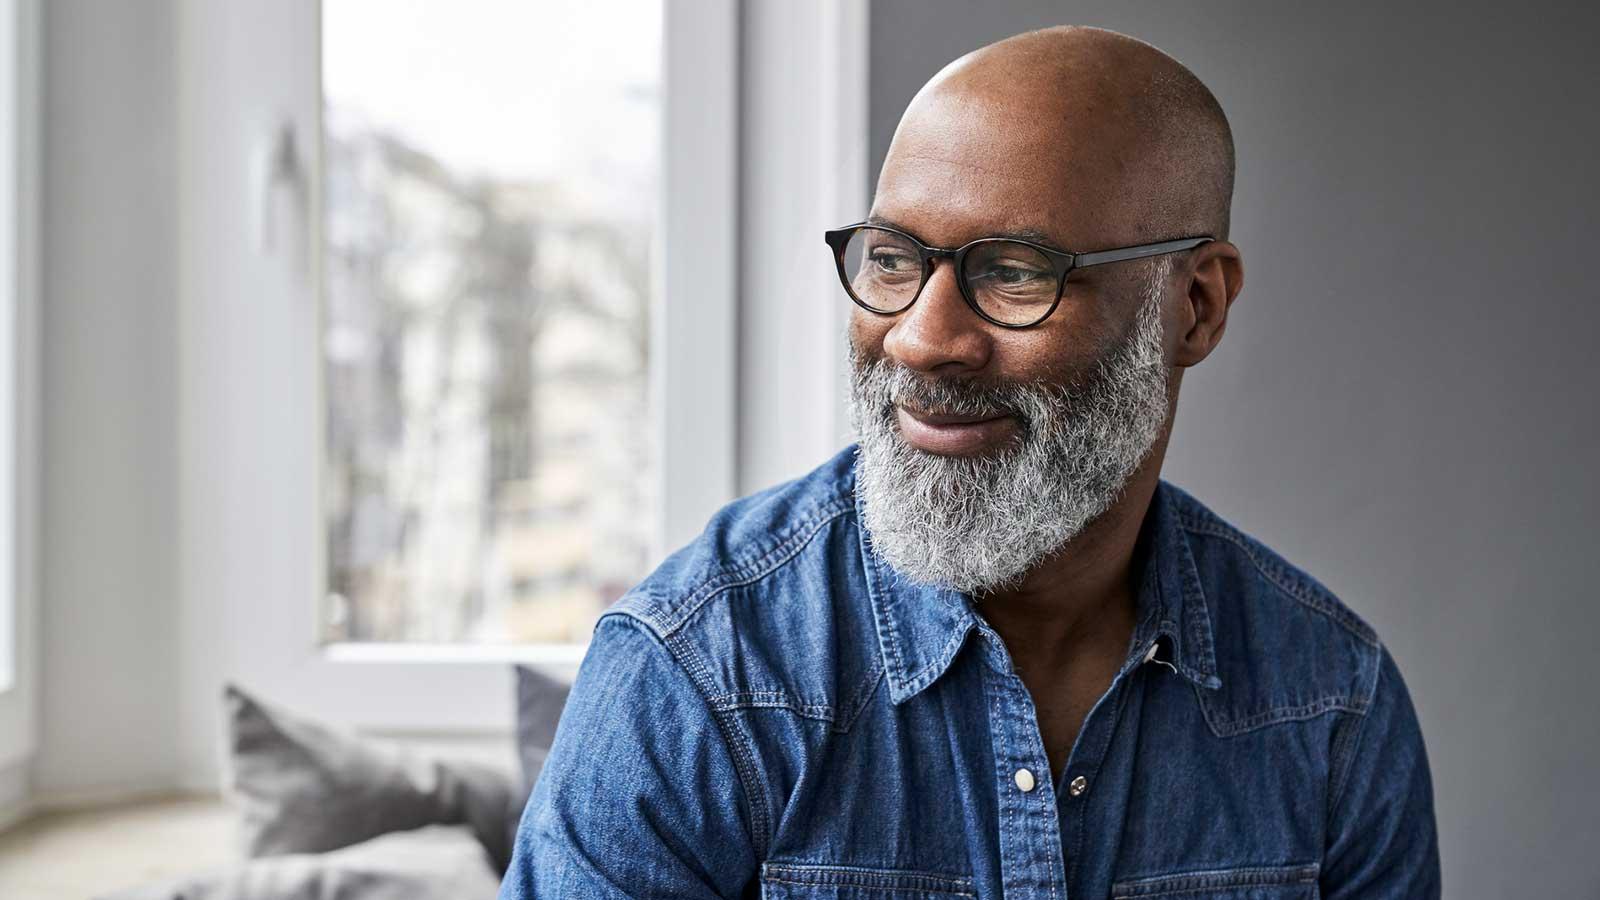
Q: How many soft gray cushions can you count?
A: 3